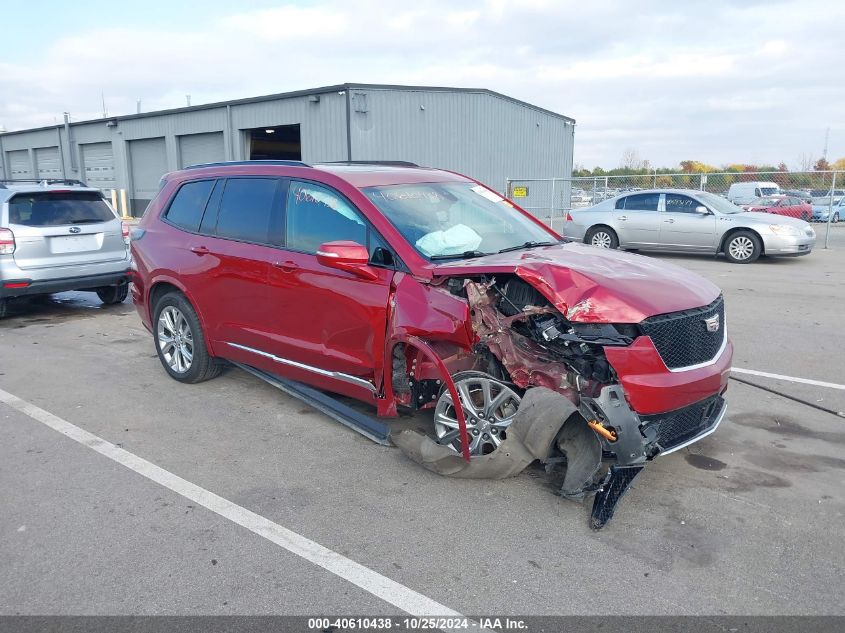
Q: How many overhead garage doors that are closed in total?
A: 5